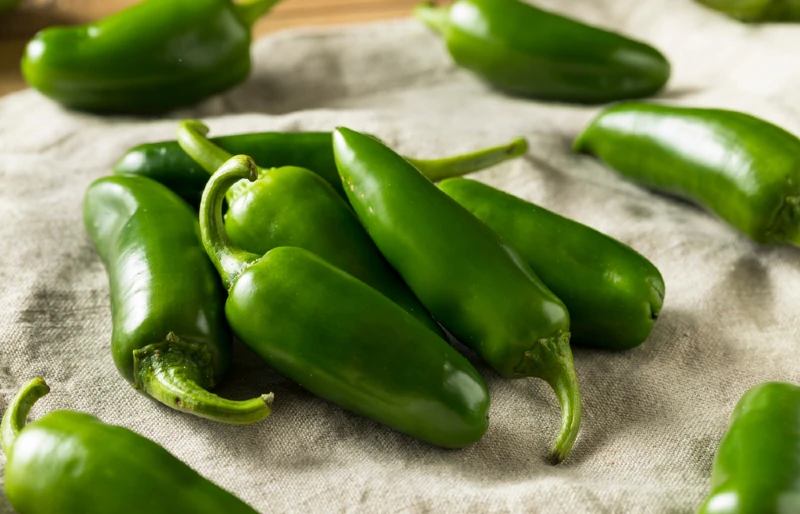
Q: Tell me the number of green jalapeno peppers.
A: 12